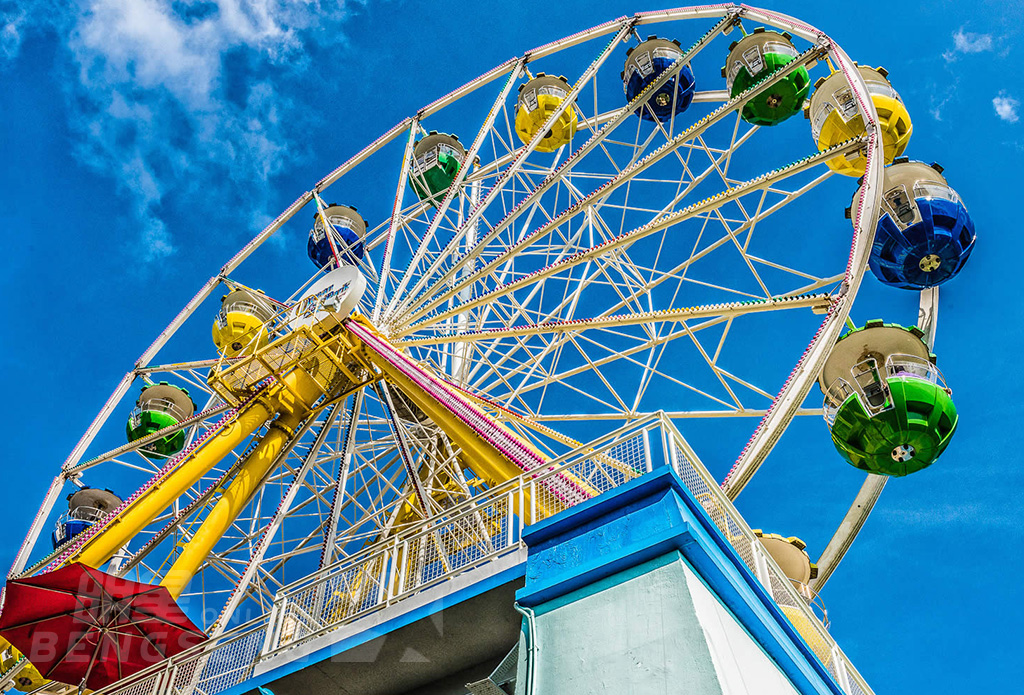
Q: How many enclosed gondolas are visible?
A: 13